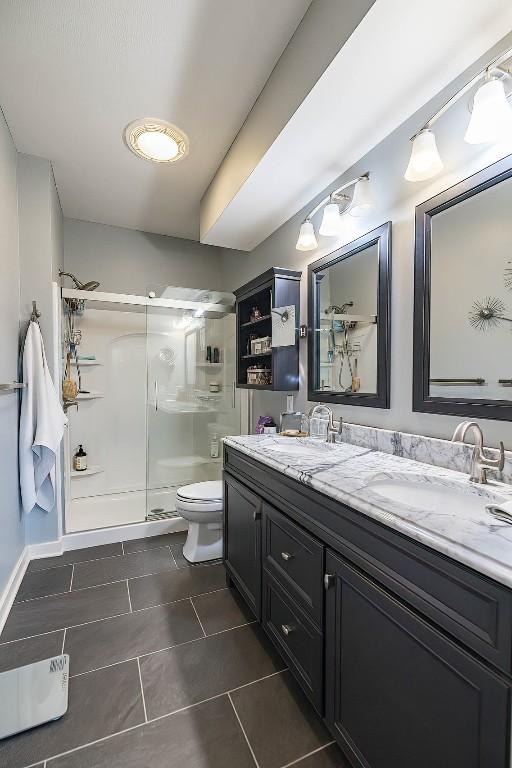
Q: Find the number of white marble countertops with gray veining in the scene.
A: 1